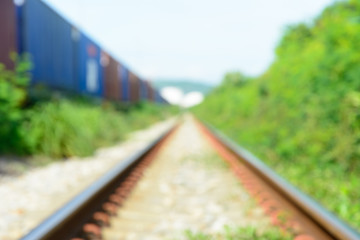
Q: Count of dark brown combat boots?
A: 0